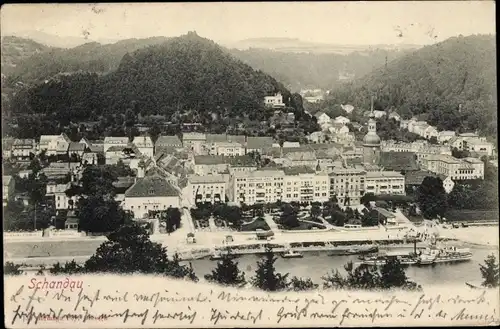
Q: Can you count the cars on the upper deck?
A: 0